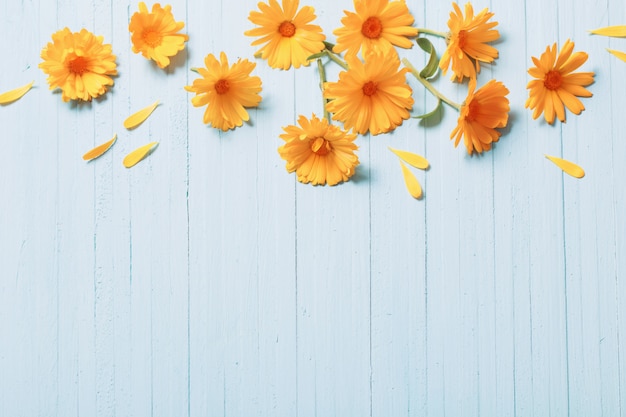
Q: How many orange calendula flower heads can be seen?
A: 10